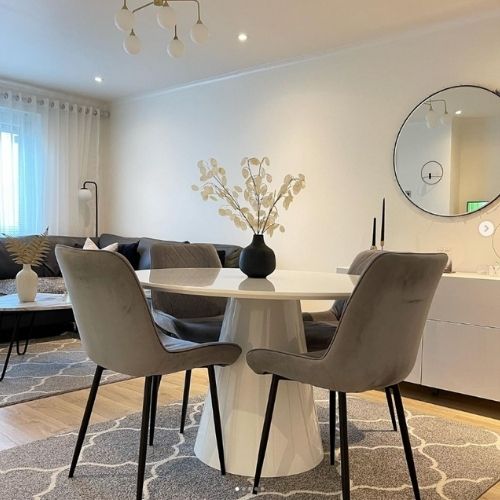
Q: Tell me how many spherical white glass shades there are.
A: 6